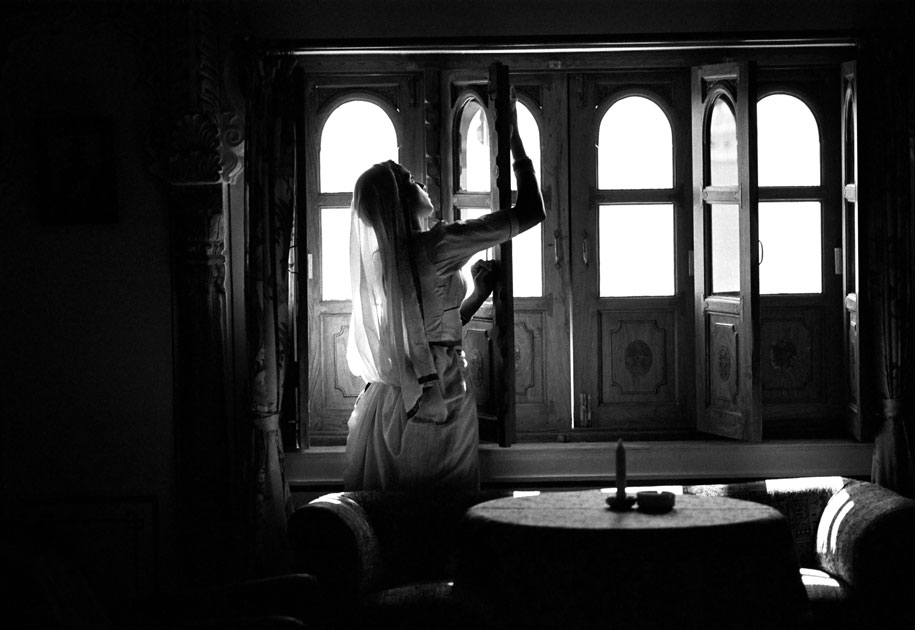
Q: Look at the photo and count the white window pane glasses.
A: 12